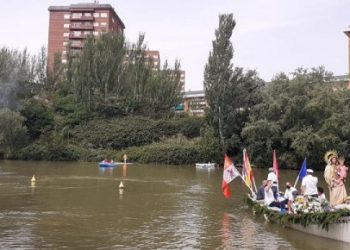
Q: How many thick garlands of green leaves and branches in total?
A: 1